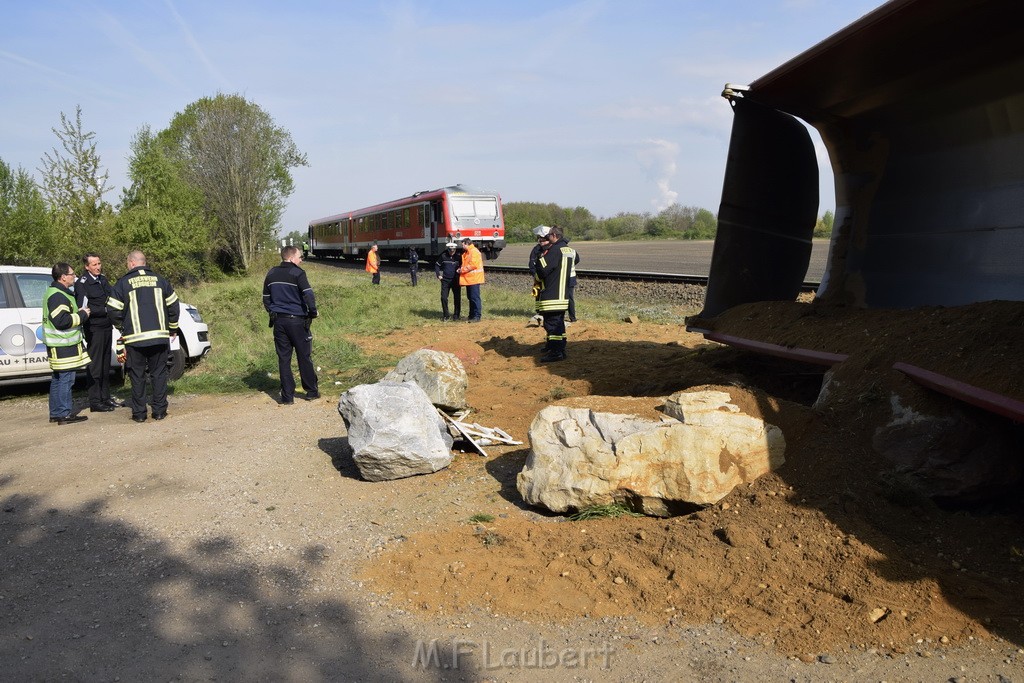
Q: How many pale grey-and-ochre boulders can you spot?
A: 3